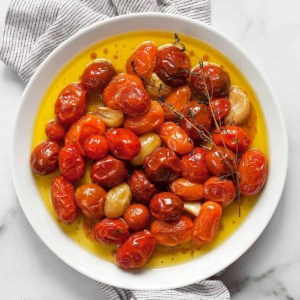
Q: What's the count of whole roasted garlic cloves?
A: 6